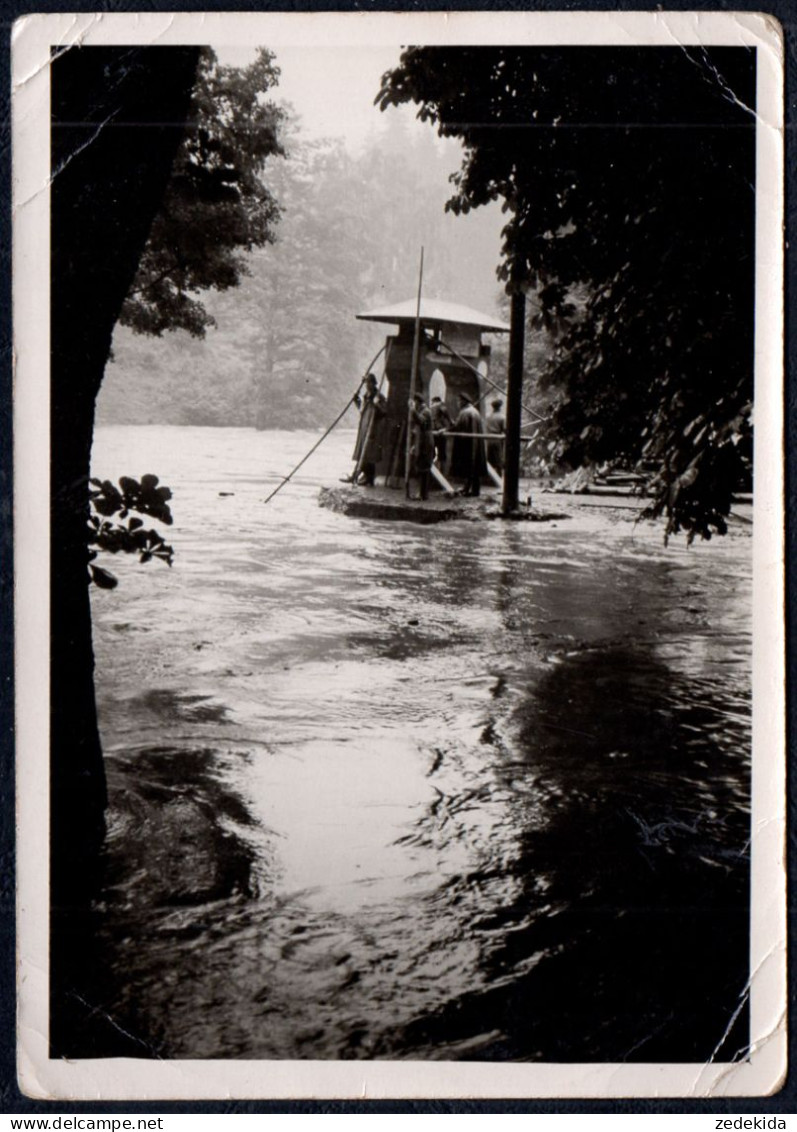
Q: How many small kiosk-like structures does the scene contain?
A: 1